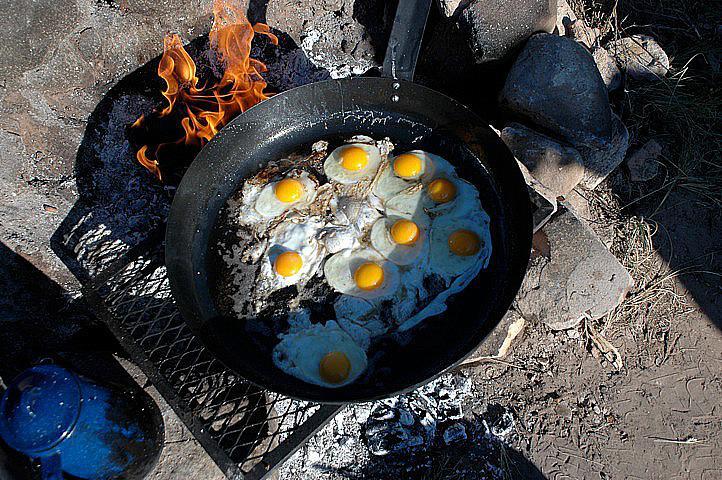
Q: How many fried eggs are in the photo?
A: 9